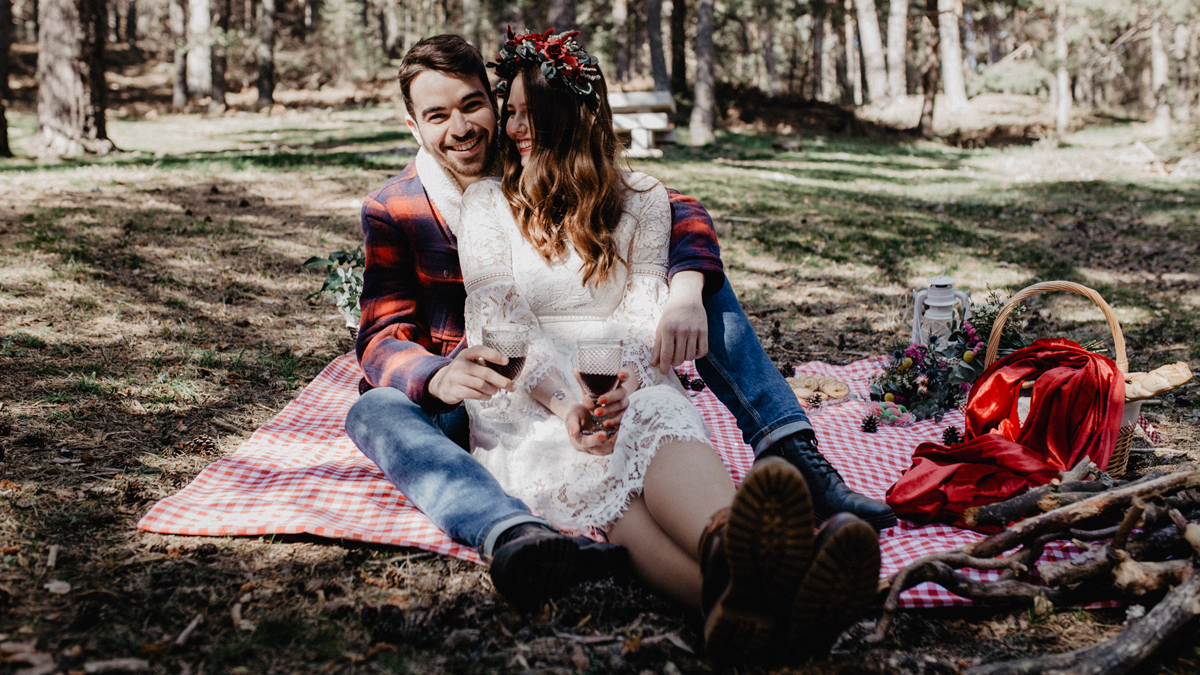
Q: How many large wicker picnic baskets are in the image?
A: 1